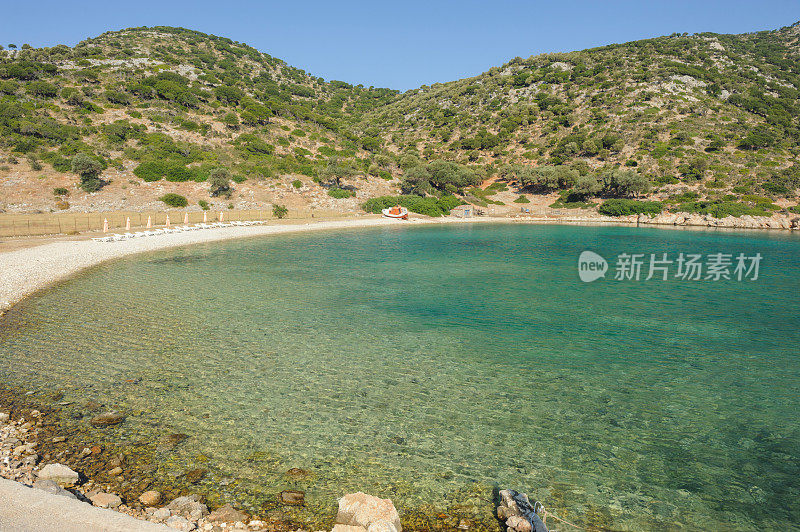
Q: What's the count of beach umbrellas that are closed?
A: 7